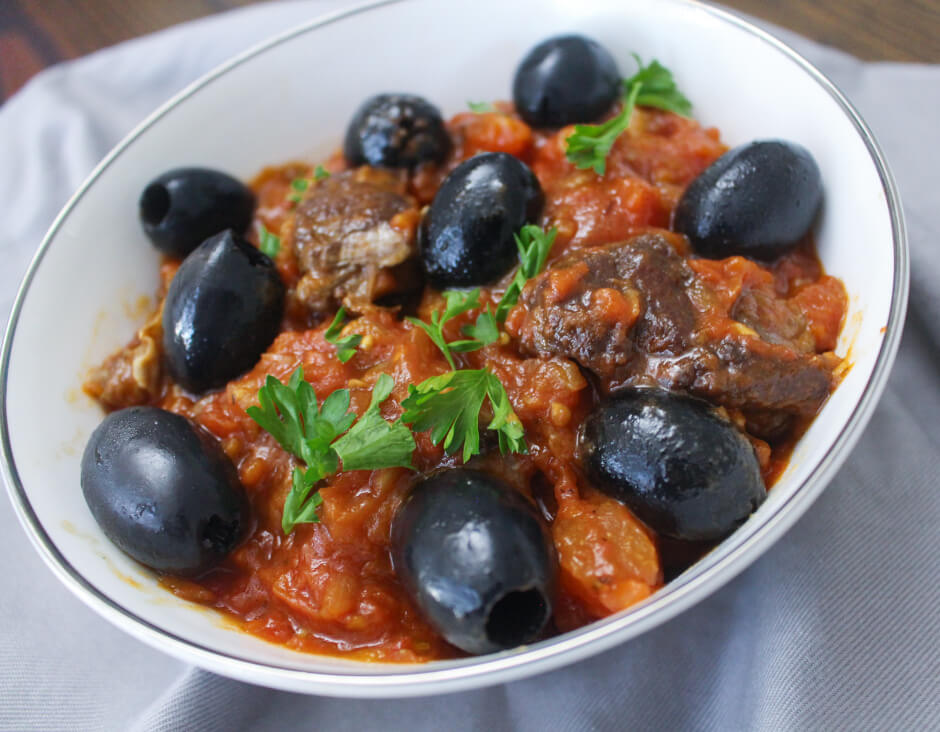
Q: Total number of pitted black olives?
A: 9